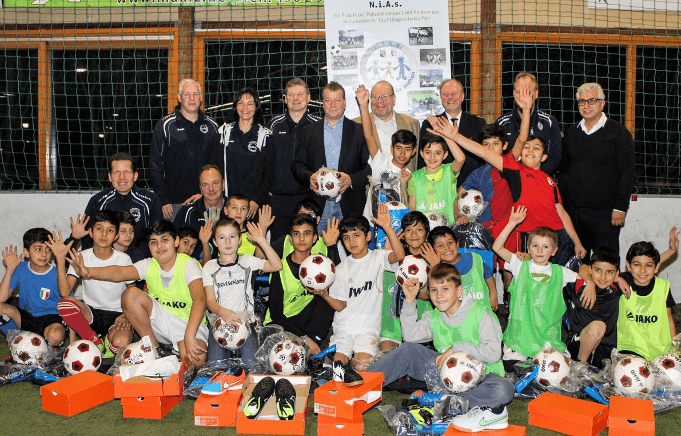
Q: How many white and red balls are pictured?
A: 15